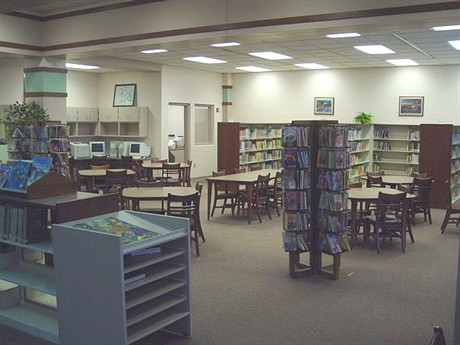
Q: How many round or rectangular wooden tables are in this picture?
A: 6